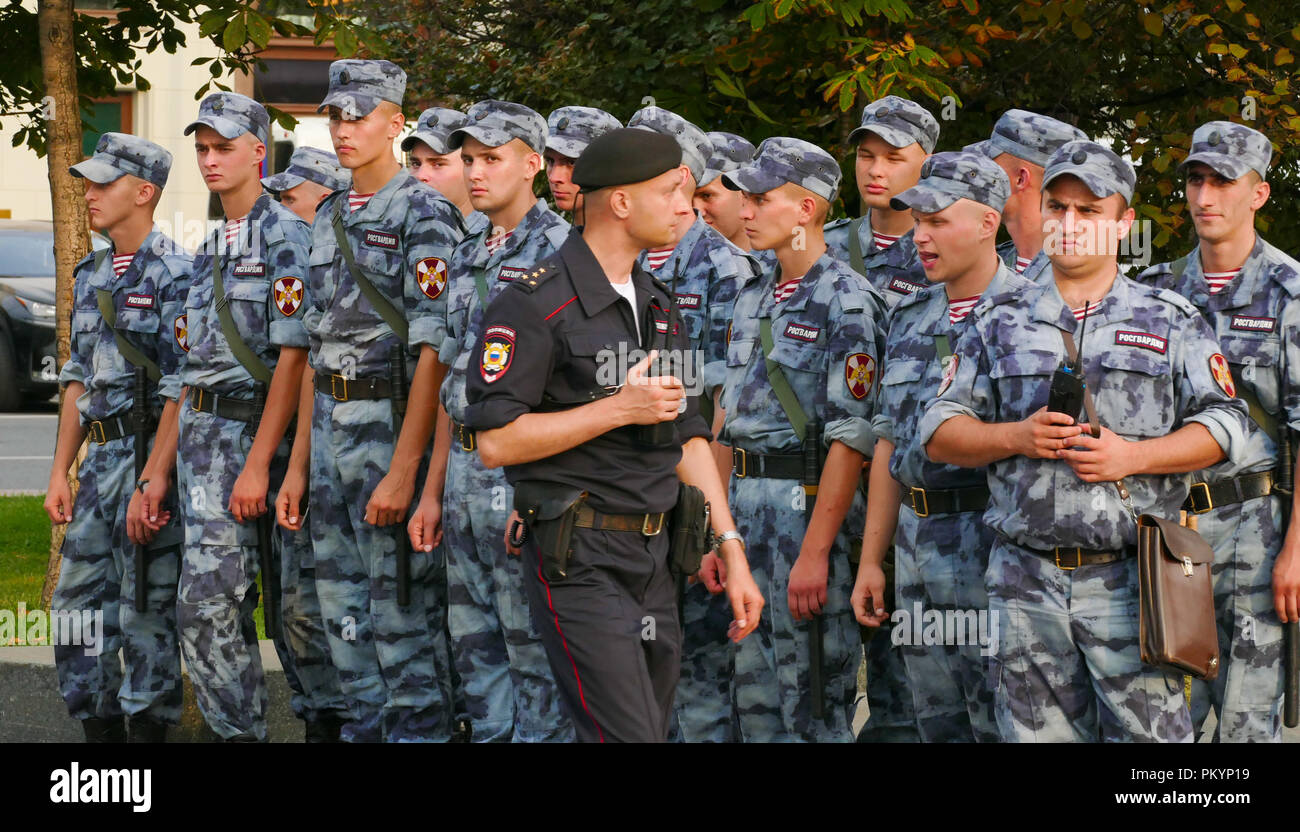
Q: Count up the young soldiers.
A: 15